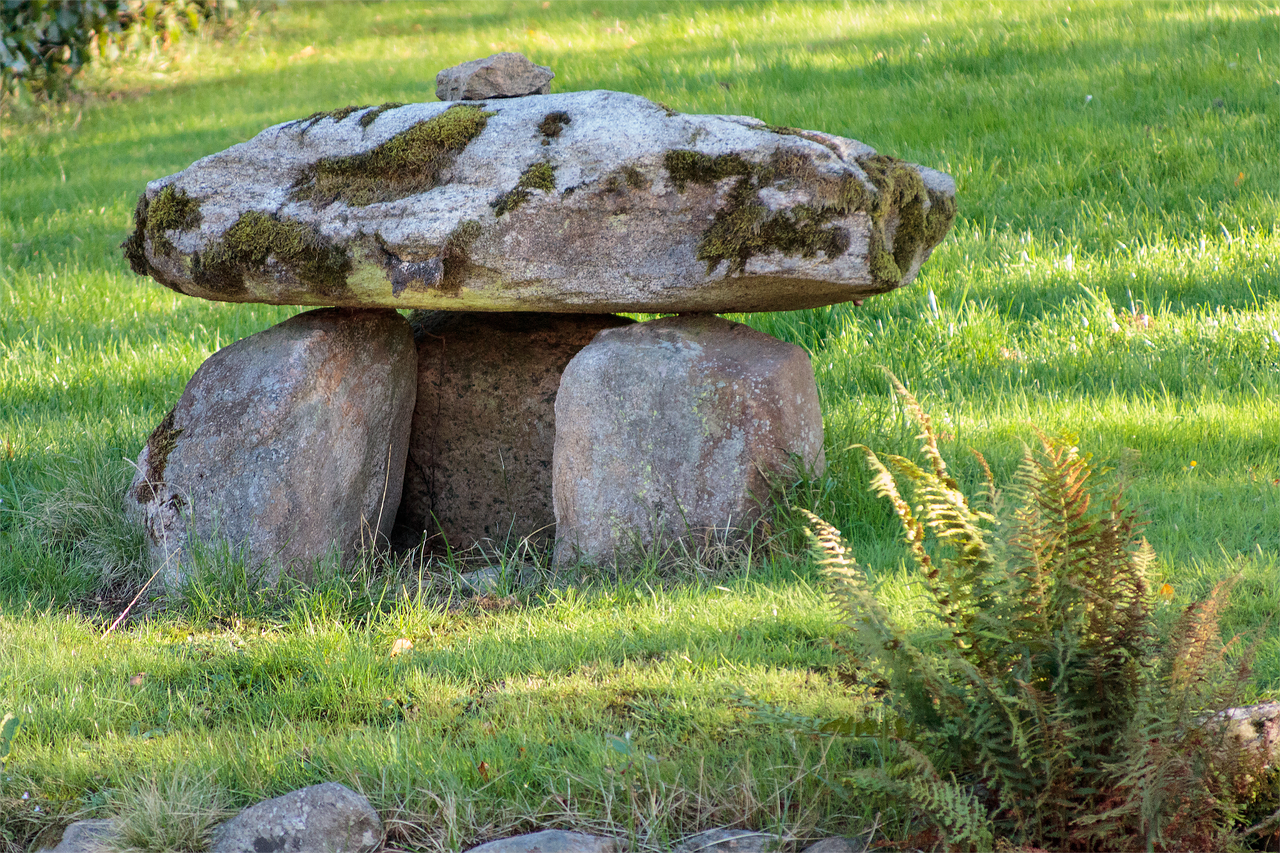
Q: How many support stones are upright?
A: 3